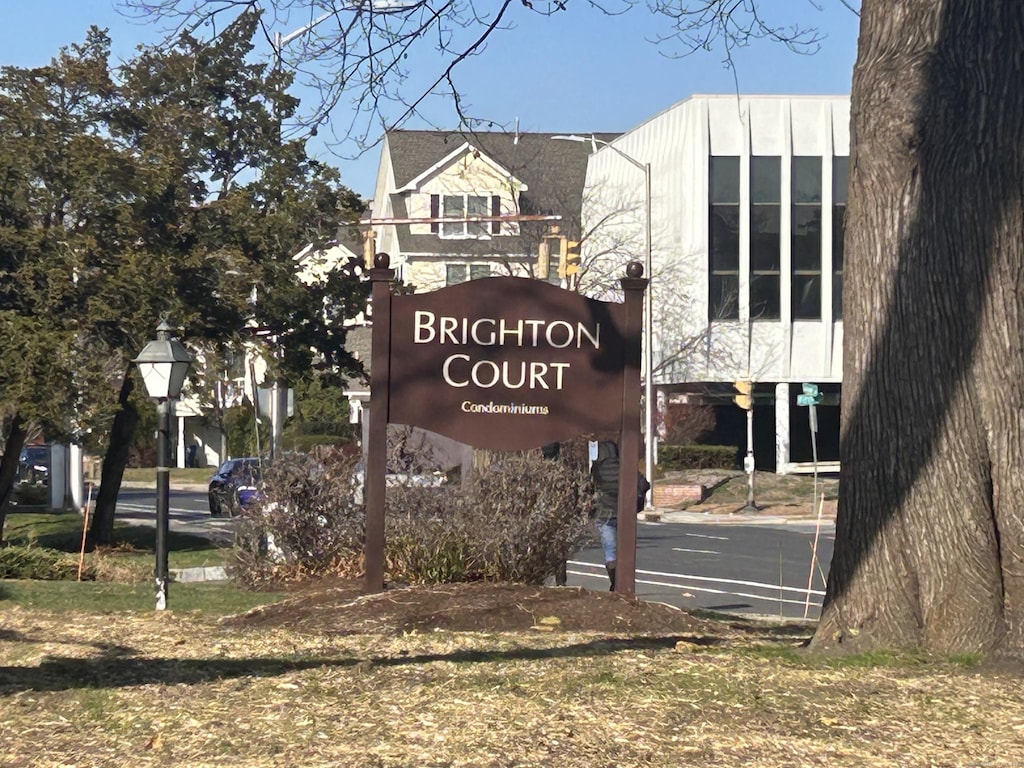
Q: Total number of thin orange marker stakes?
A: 2